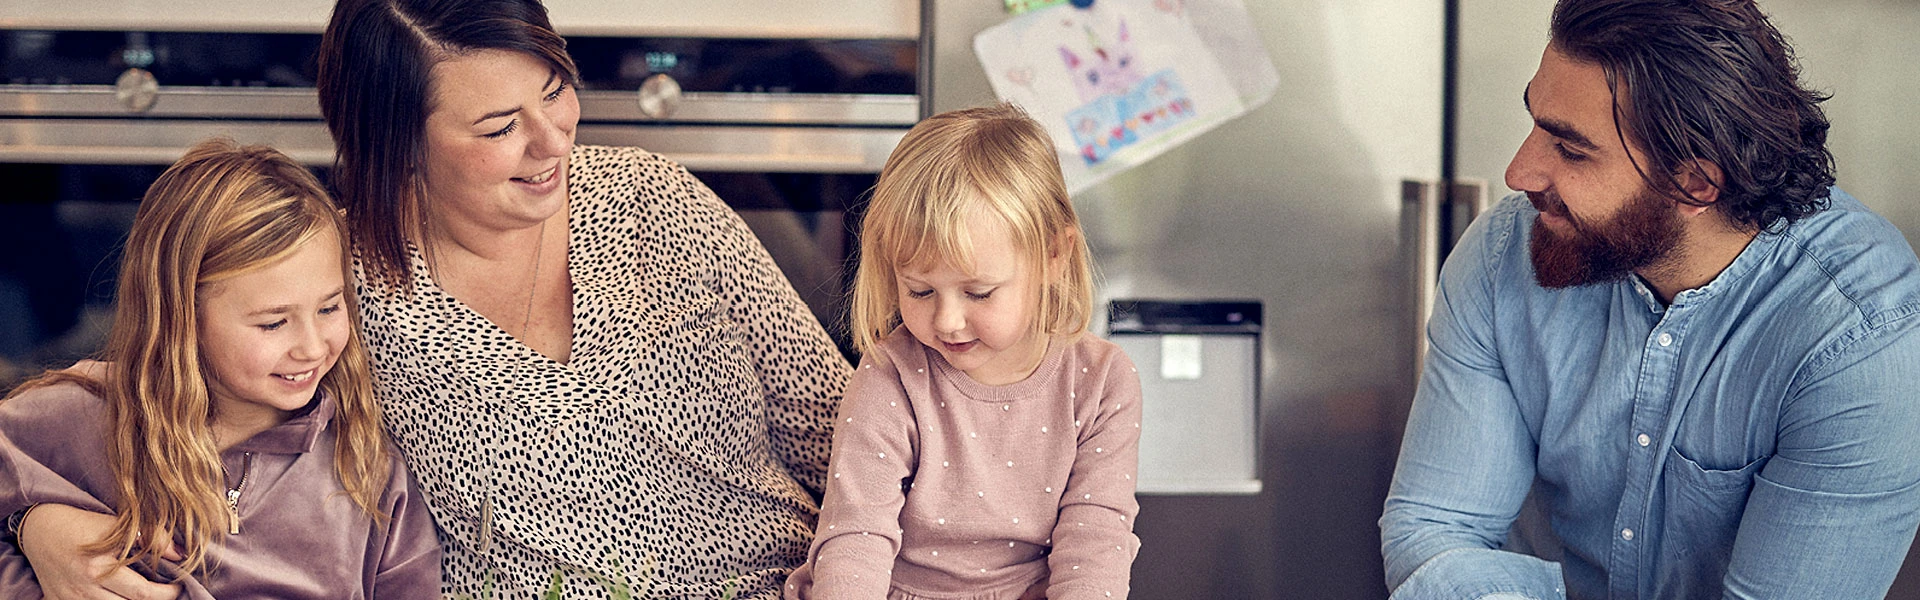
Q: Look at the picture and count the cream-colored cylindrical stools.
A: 0